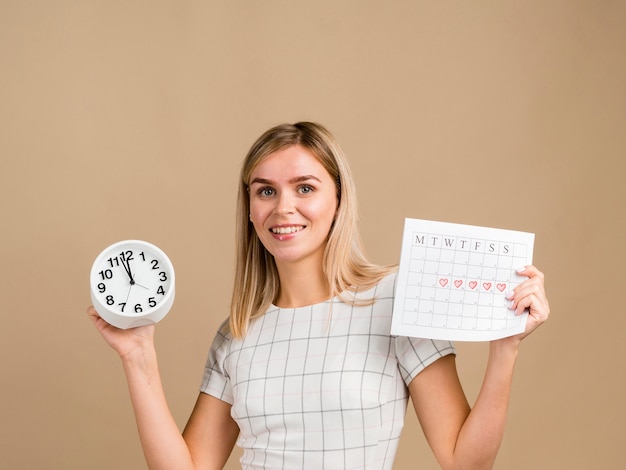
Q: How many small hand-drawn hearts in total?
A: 5